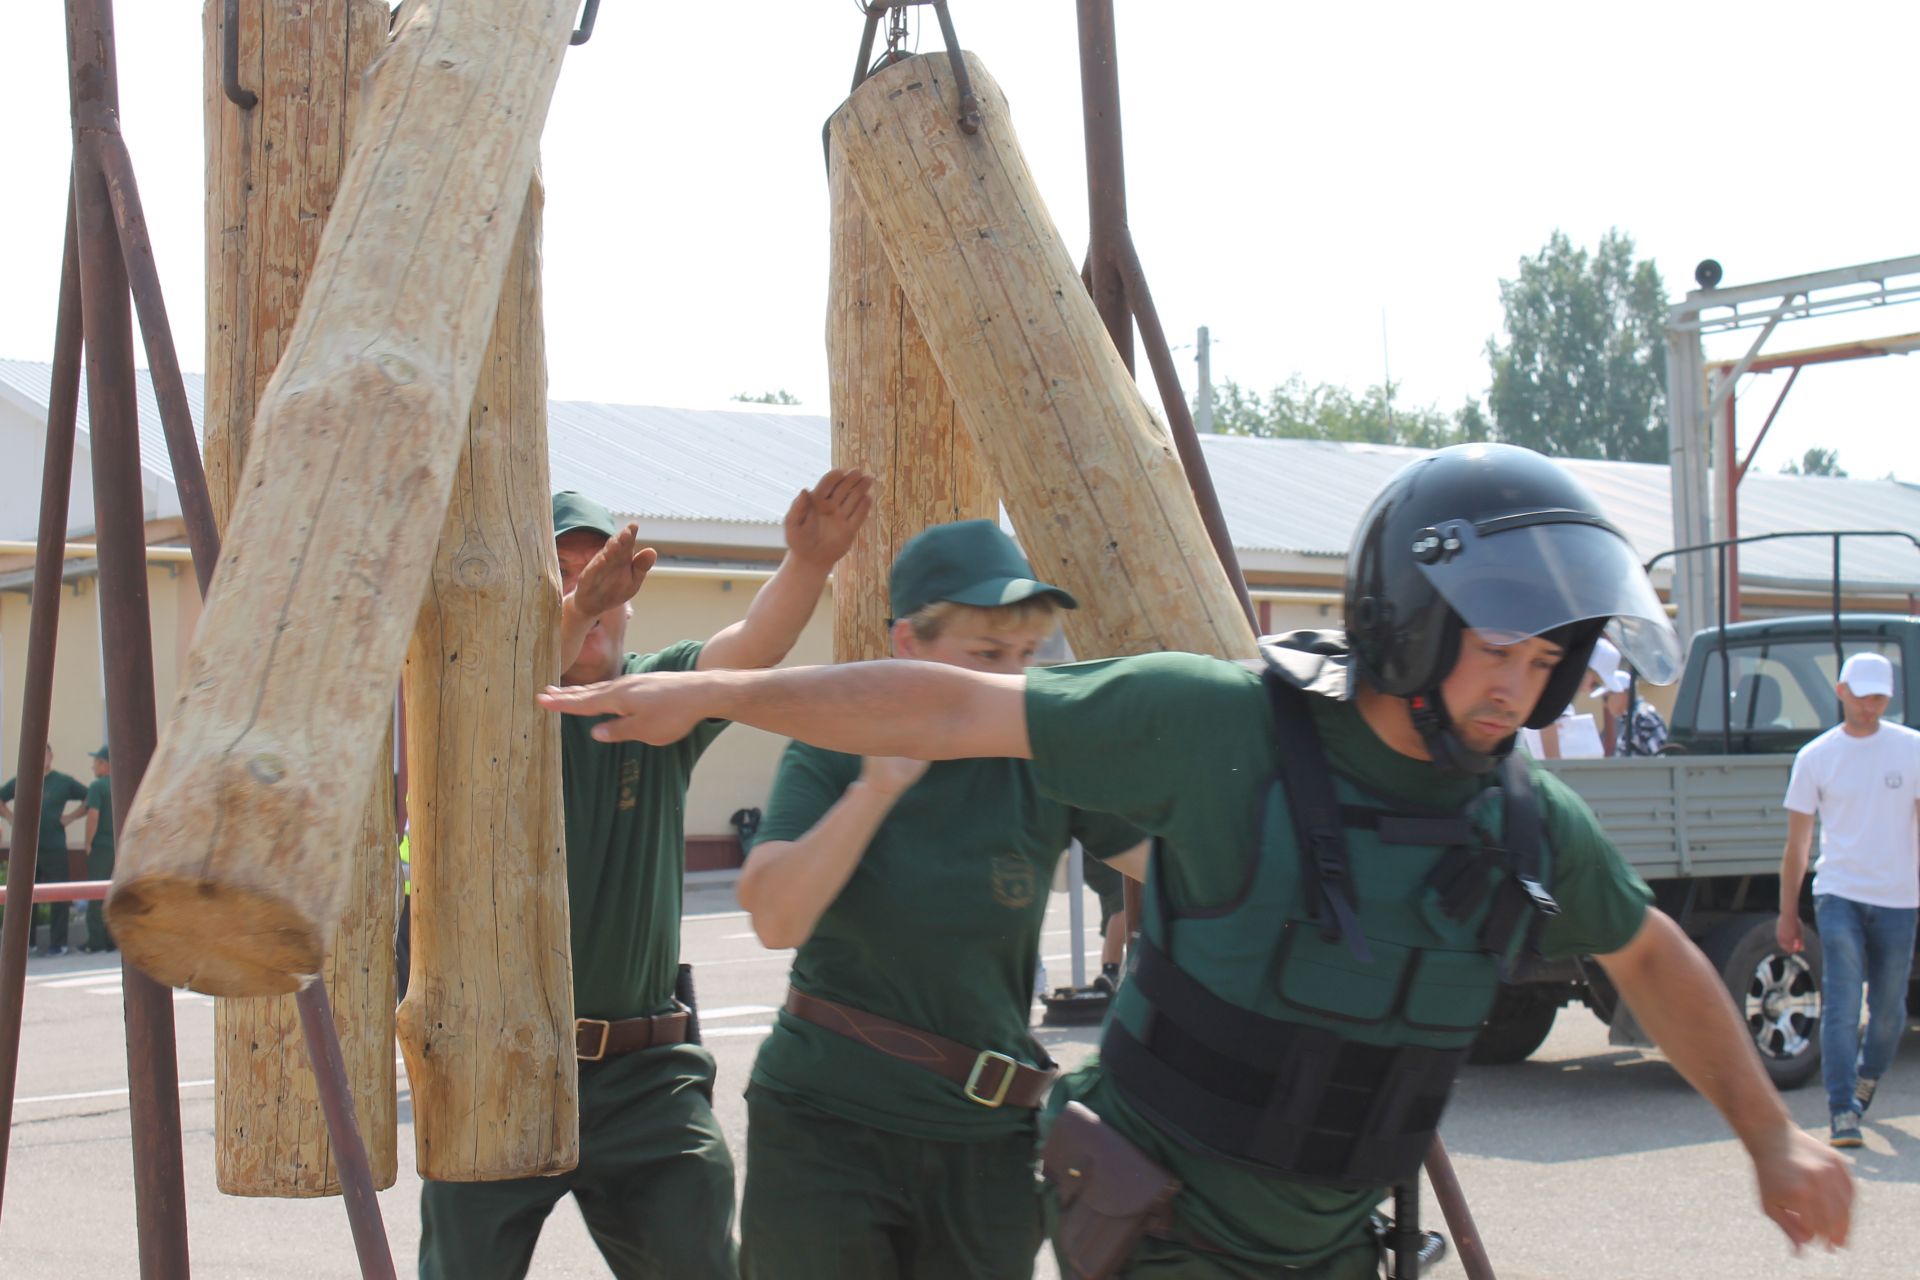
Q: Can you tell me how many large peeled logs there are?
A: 5